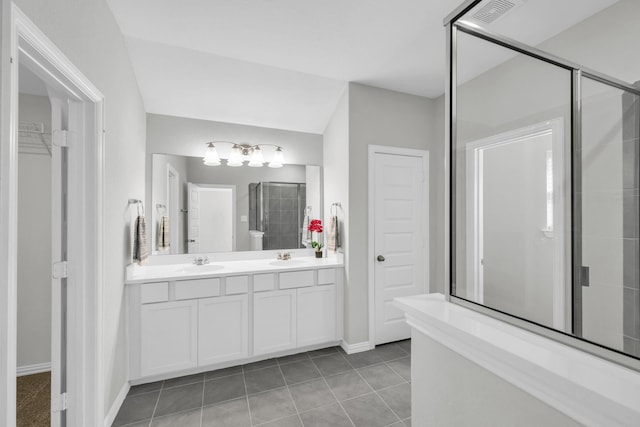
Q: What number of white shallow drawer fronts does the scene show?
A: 6